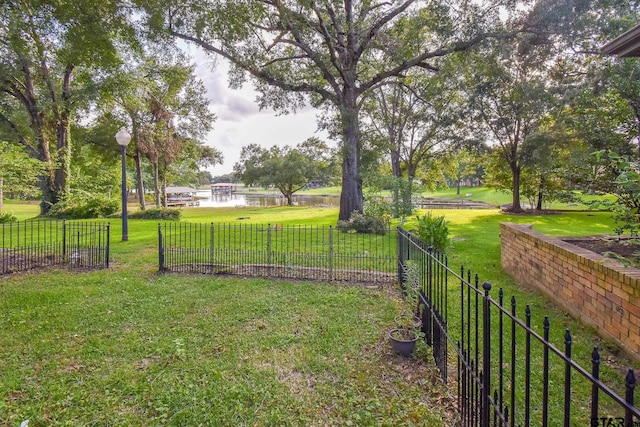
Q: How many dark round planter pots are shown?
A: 2